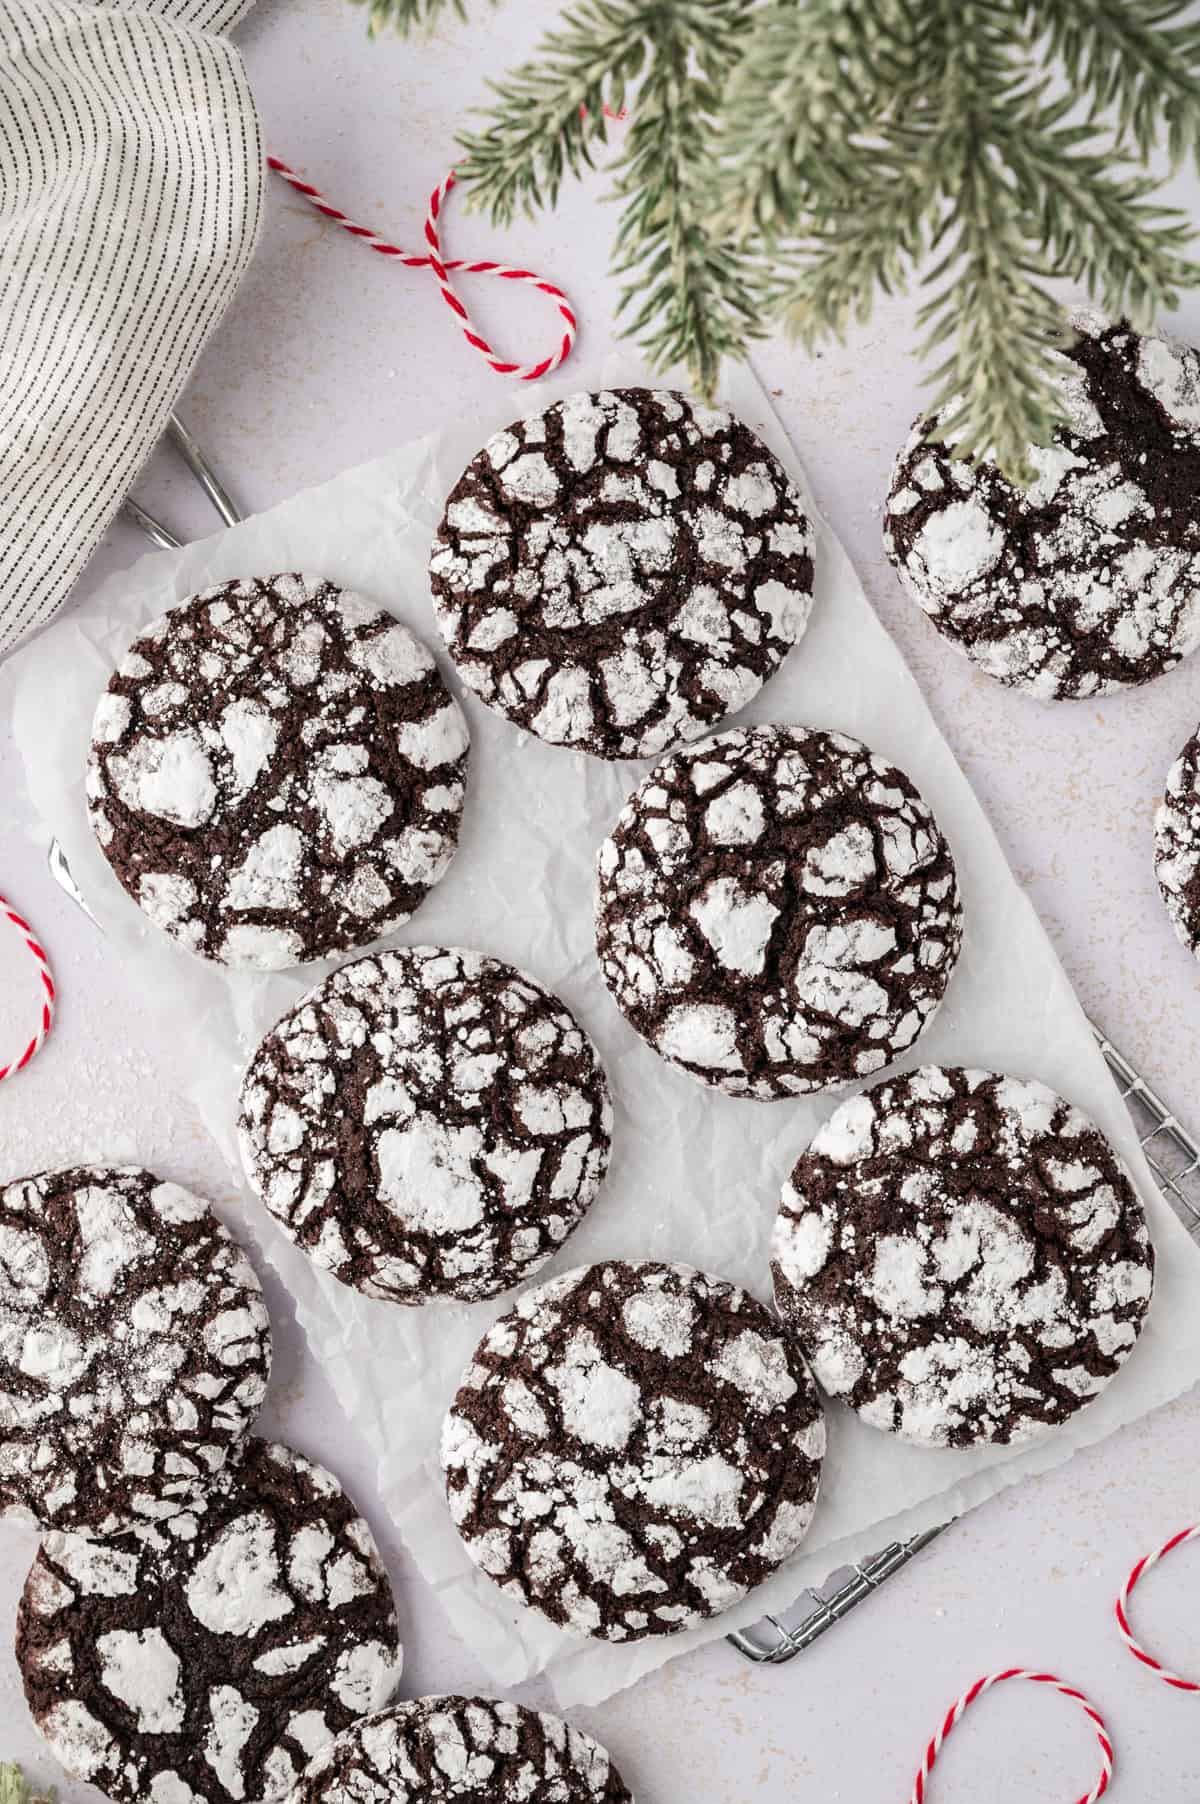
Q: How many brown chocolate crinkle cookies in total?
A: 11